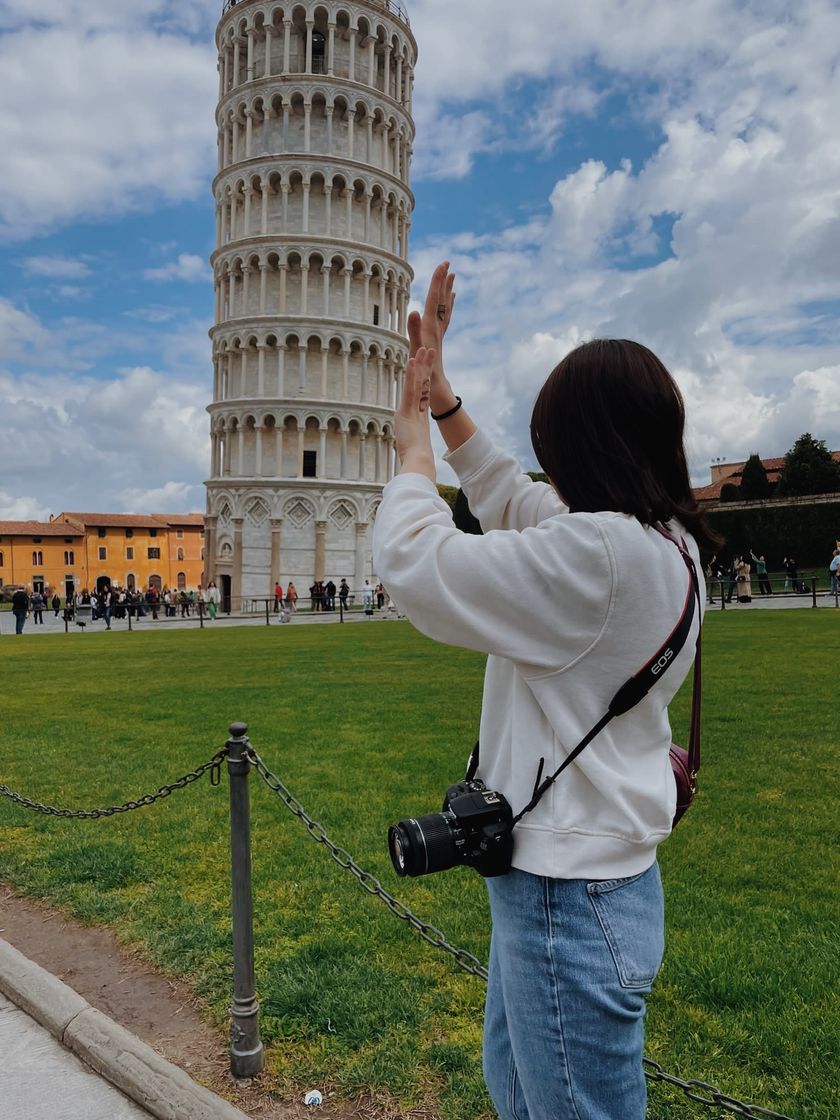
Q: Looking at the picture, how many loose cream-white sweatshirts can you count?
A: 1